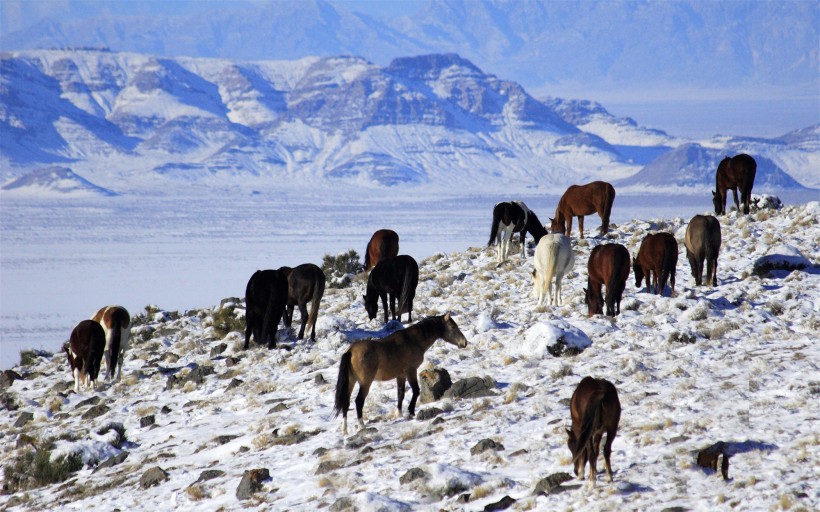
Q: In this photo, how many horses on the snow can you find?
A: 15